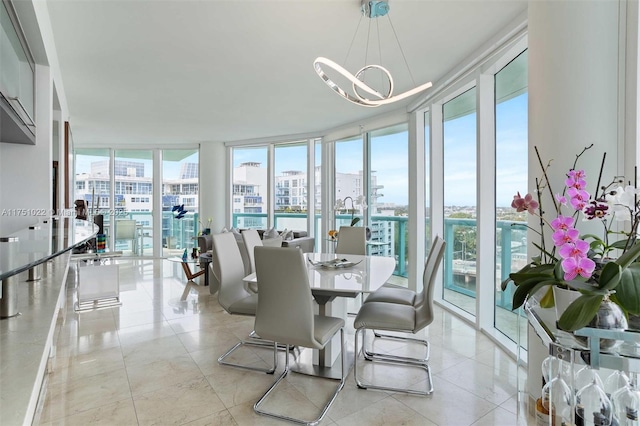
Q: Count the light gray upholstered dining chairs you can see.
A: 6